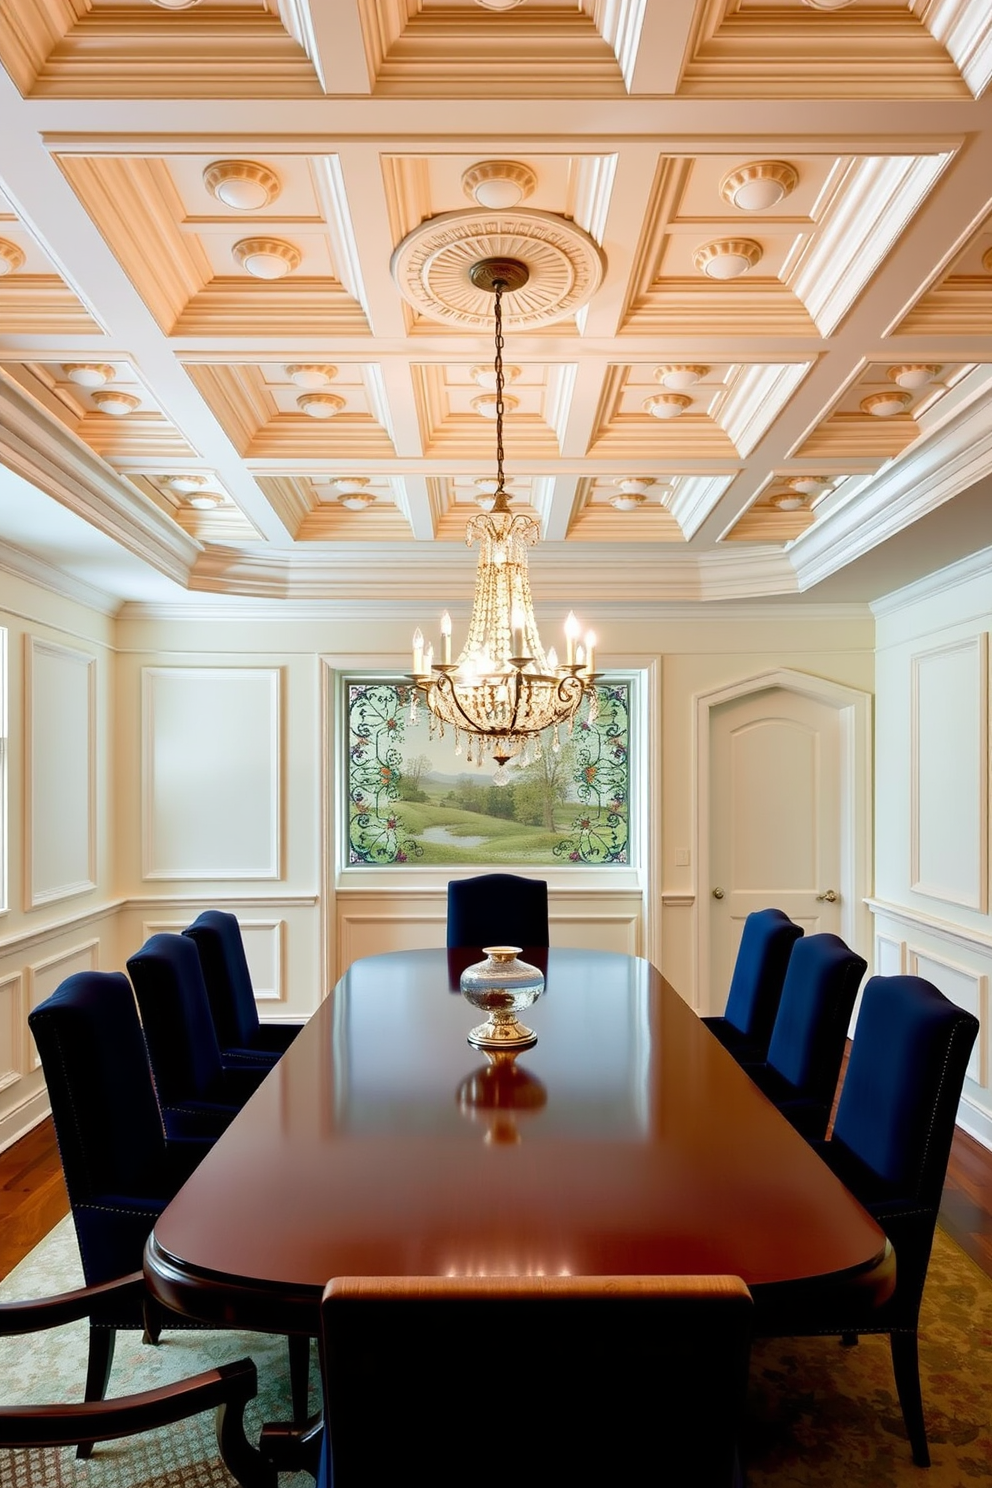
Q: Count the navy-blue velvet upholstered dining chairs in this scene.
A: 7